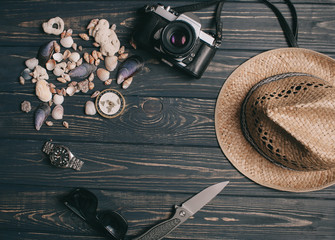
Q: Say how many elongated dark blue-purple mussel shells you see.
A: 4